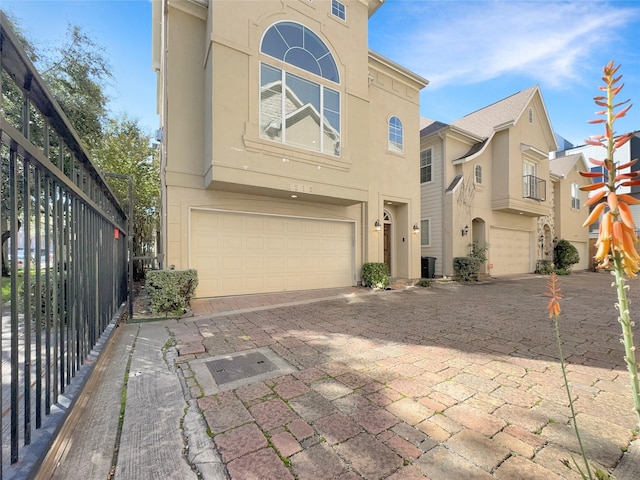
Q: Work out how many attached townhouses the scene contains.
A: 3